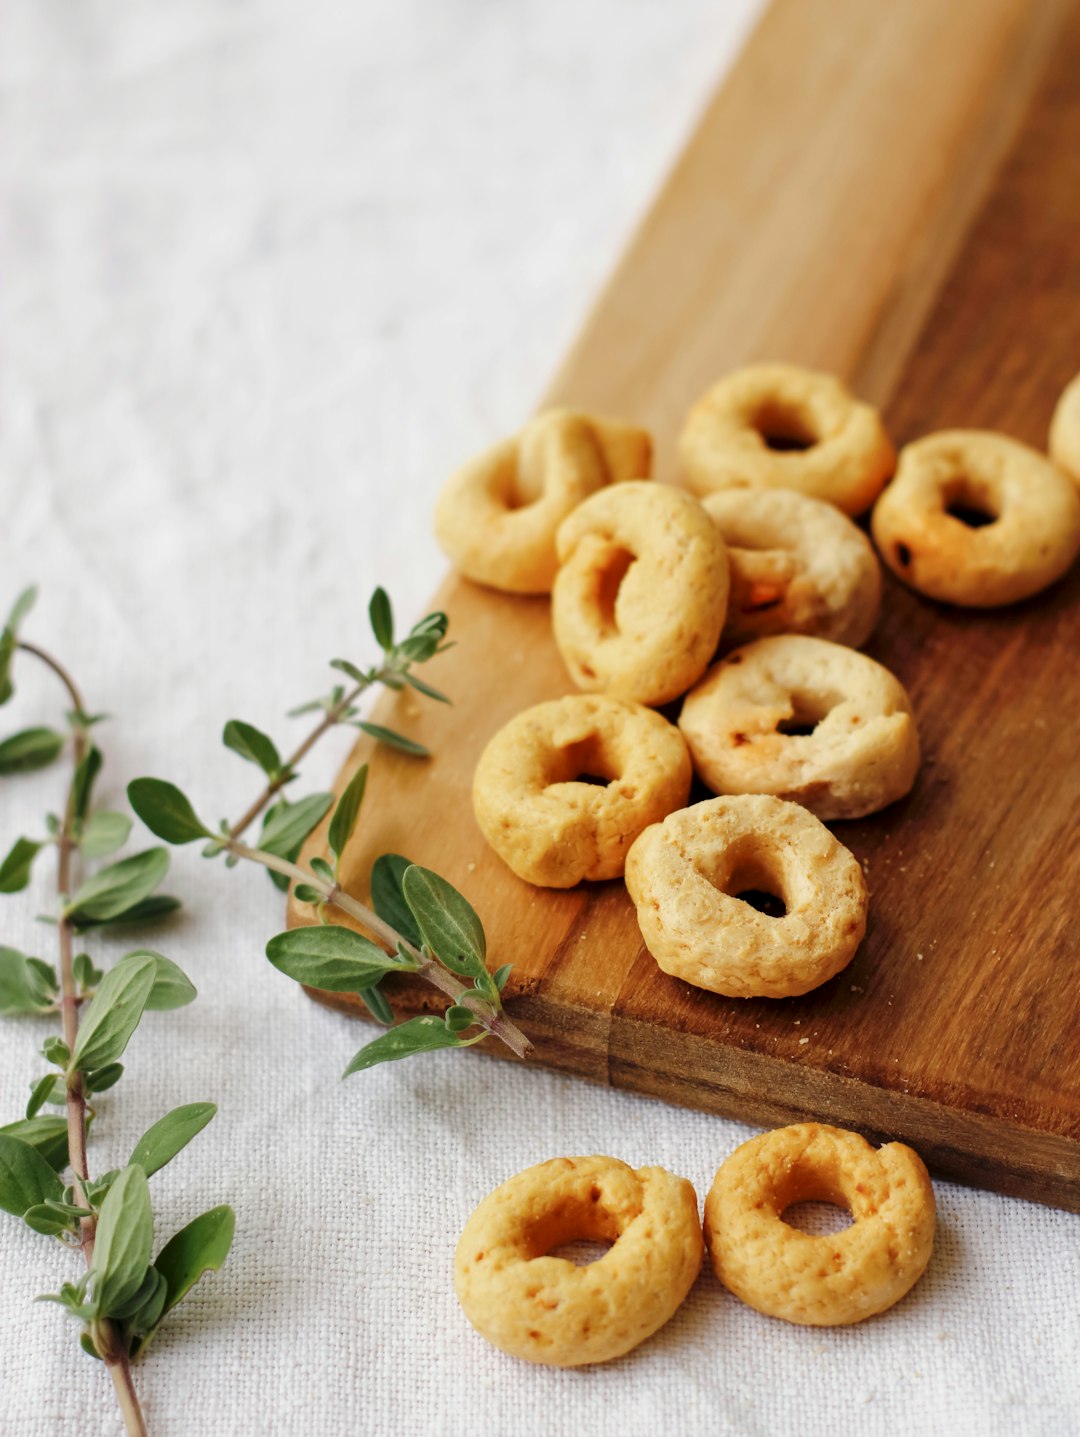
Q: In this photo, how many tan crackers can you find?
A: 11